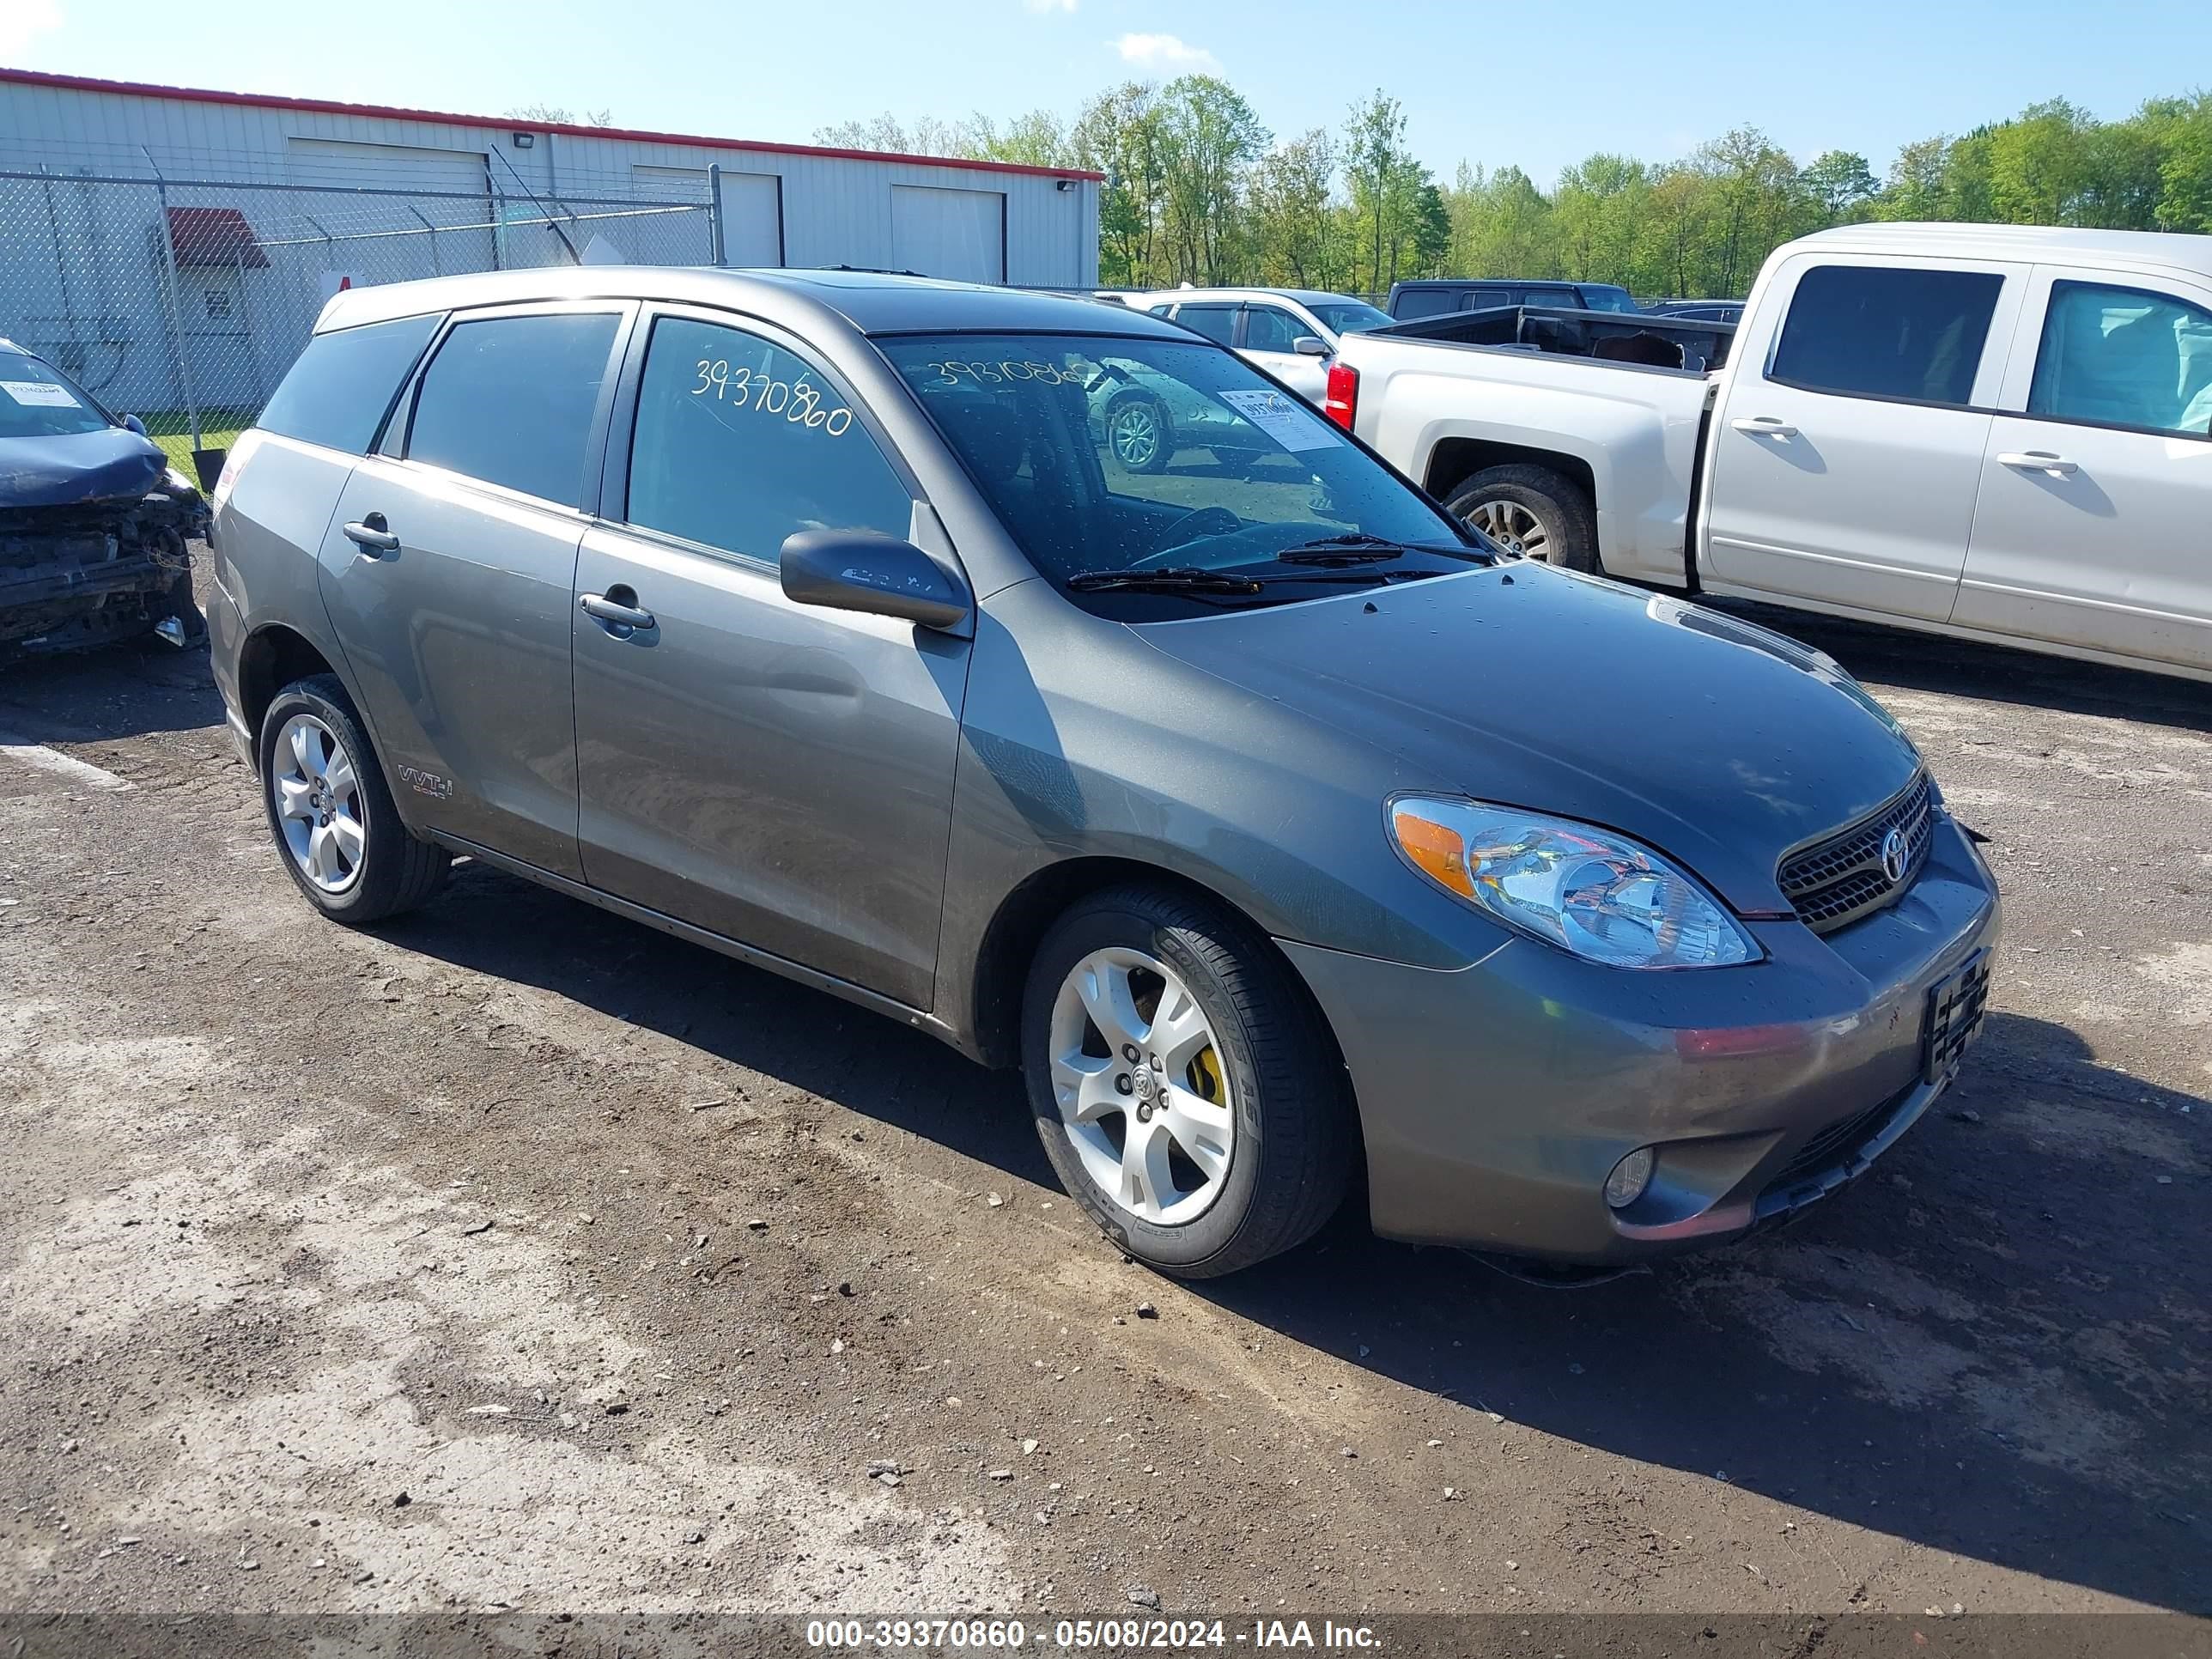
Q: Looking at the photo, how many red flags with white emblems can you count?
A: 0